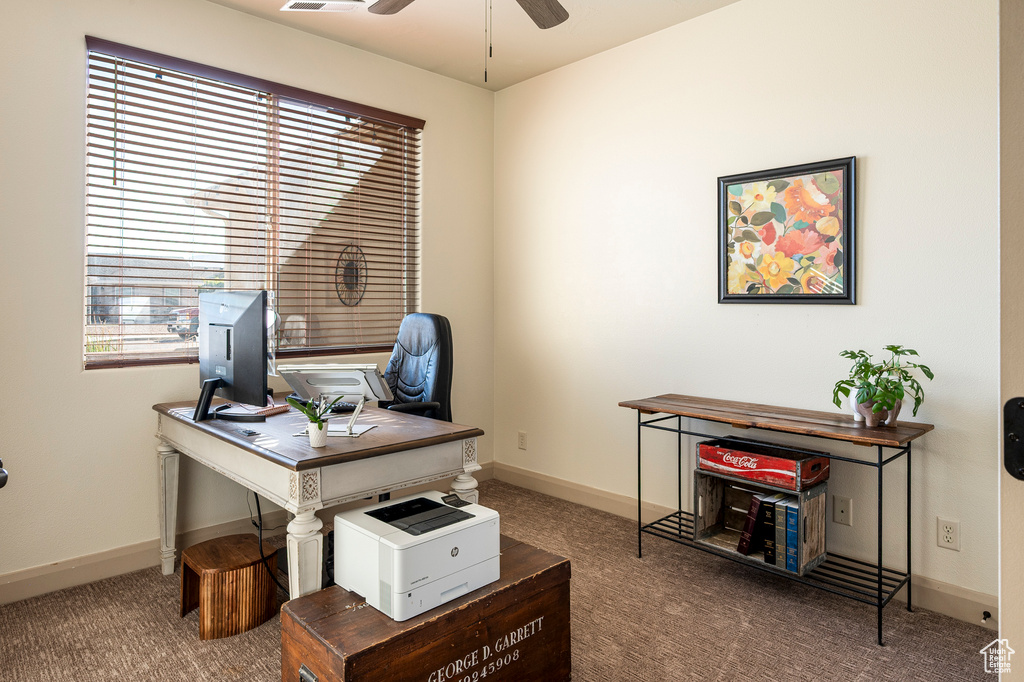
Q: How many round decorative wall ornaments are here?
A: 1